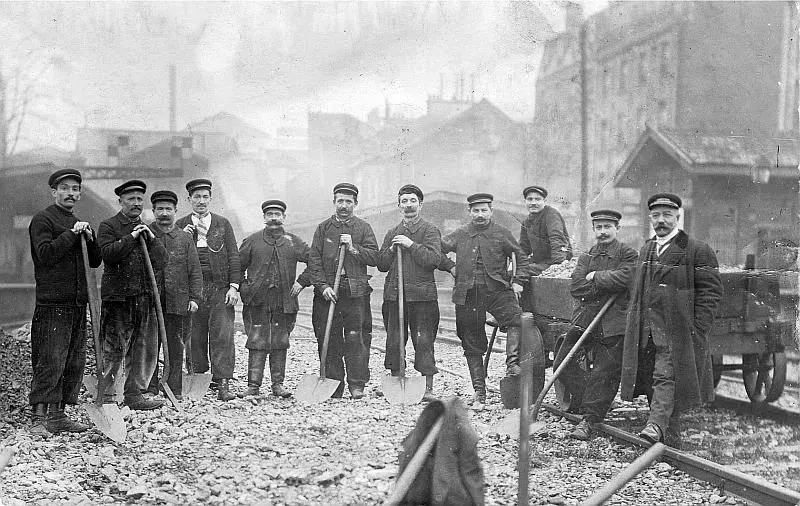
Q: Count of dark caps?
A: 11